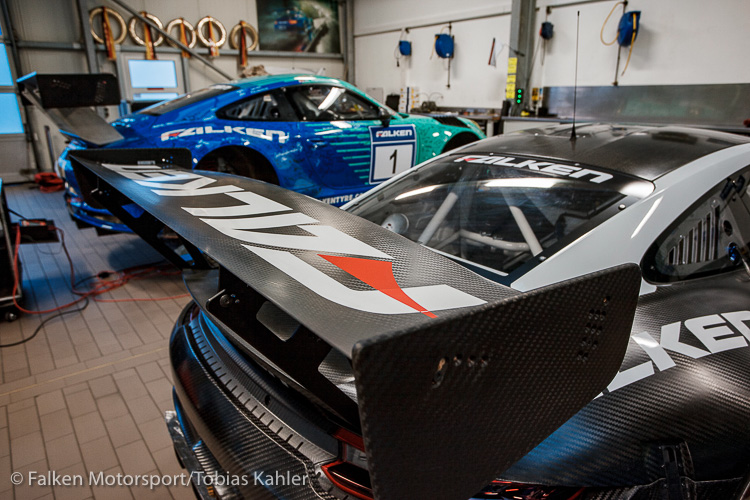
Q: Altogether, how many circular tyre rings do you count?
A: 5